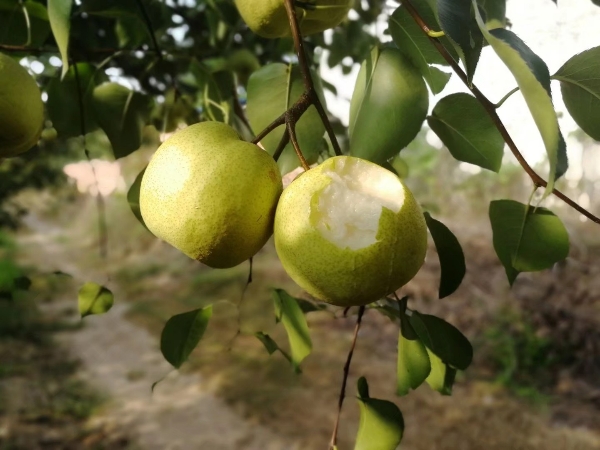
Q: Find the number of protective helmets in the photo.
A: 0